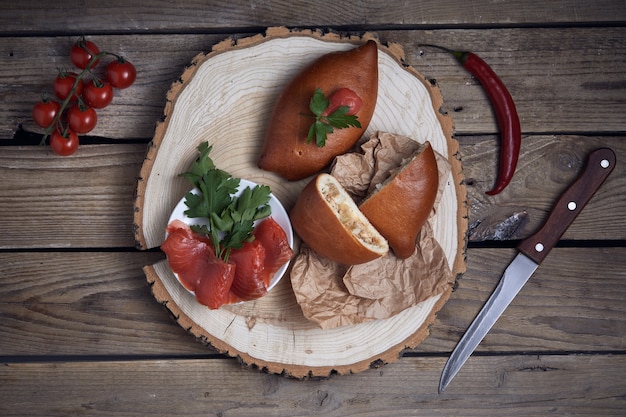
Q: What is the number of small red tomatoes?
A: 7